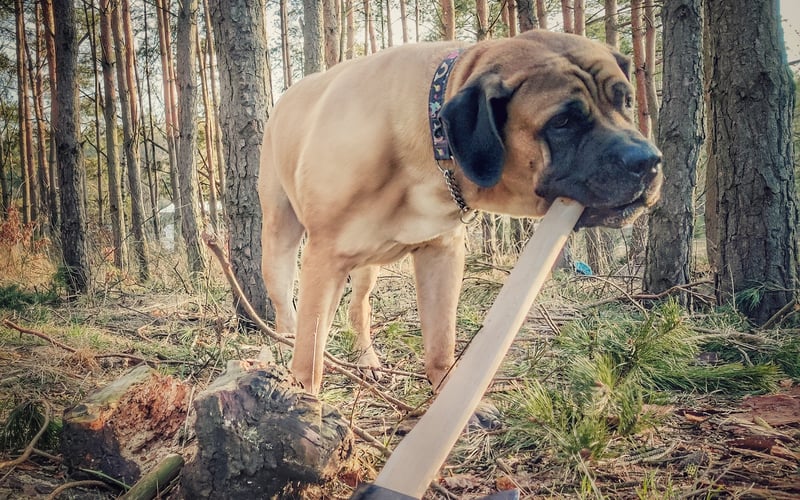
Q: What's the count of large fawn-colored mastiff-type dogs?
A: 1